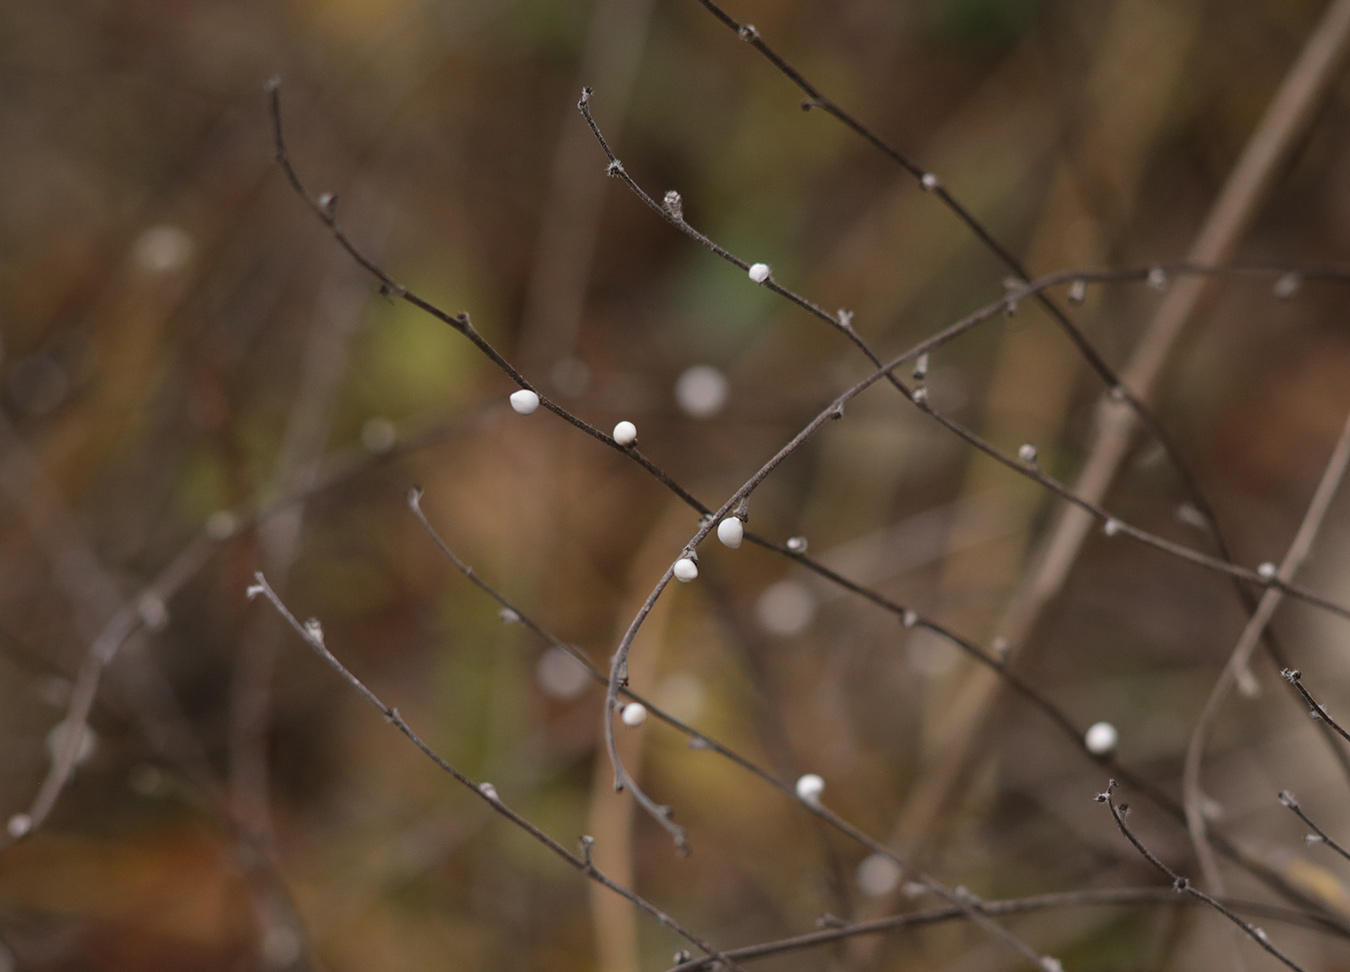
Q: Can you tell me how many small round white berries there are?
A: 8